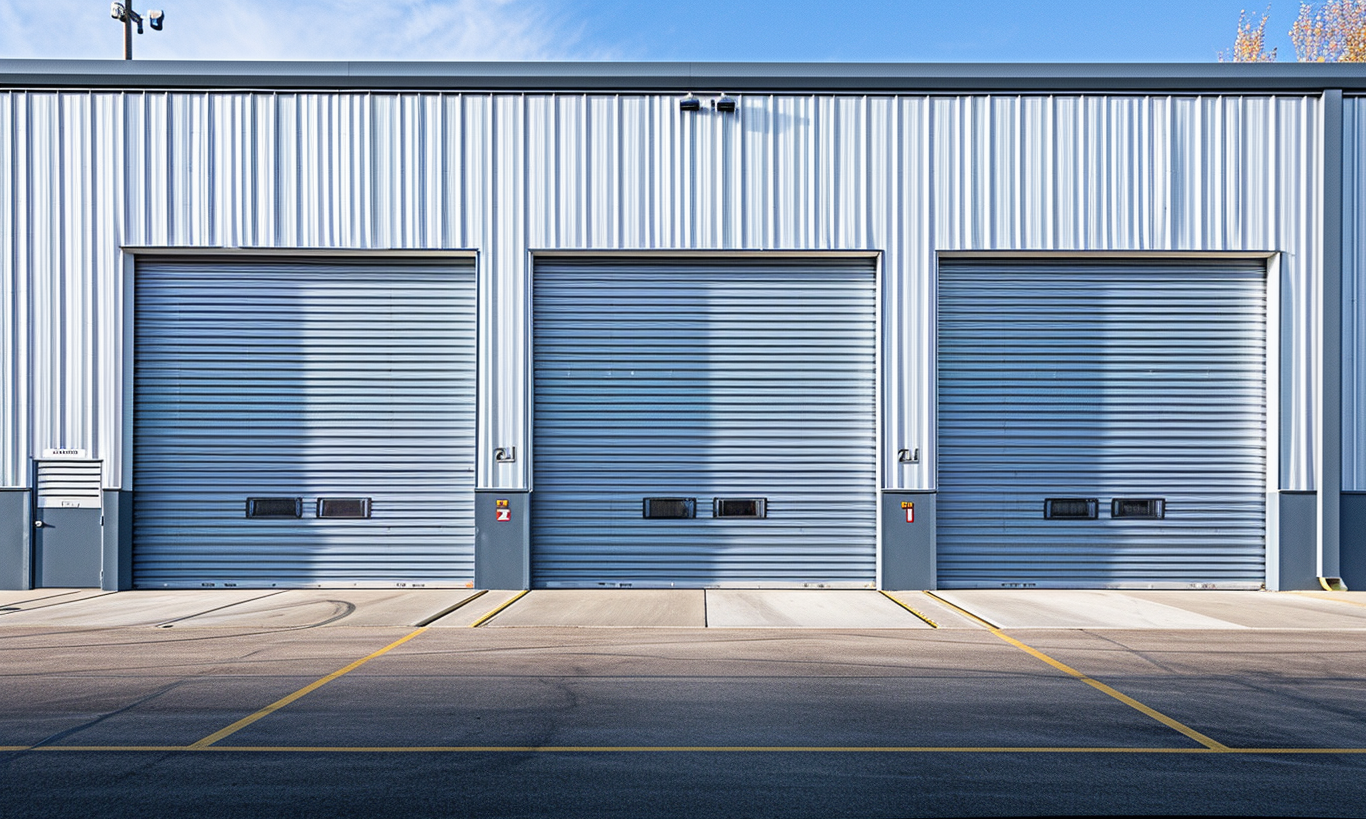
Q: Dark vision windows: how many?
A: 6